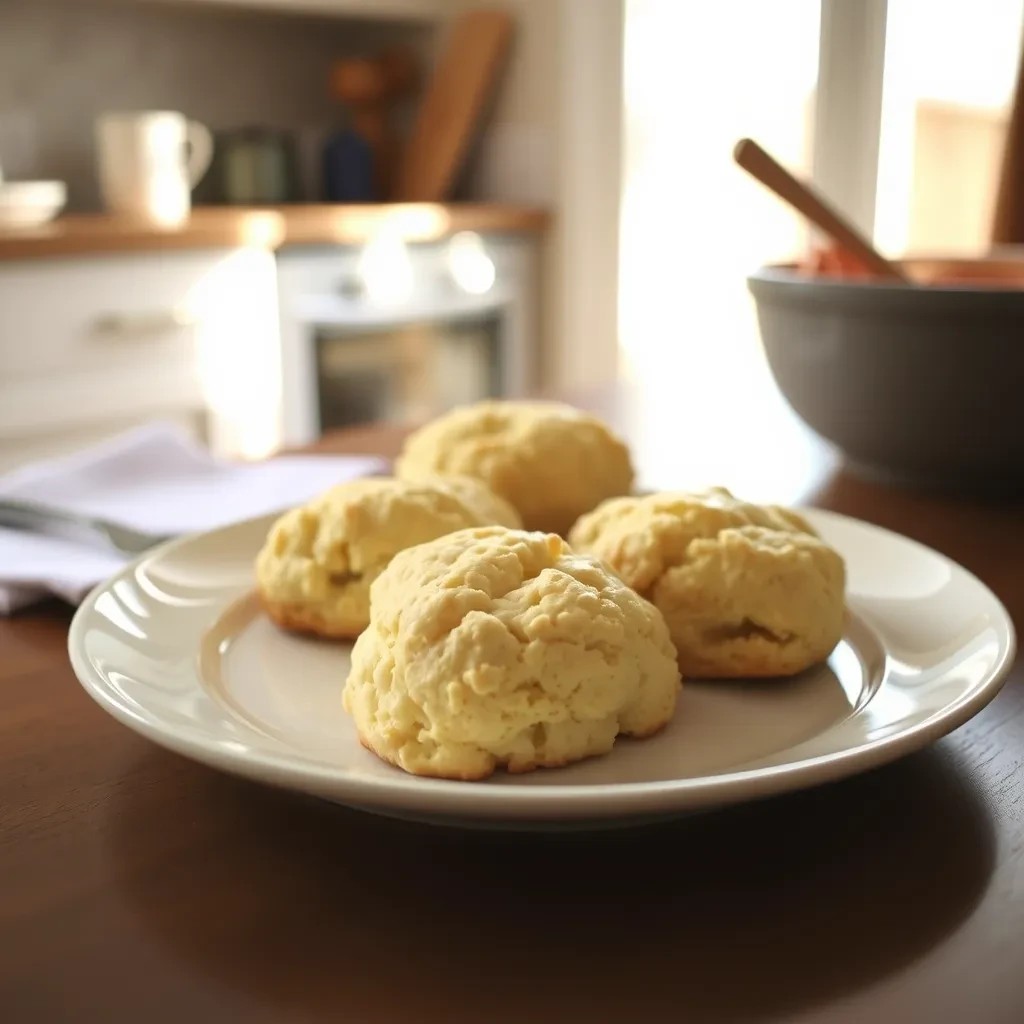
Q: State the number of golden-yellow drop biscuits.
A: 4